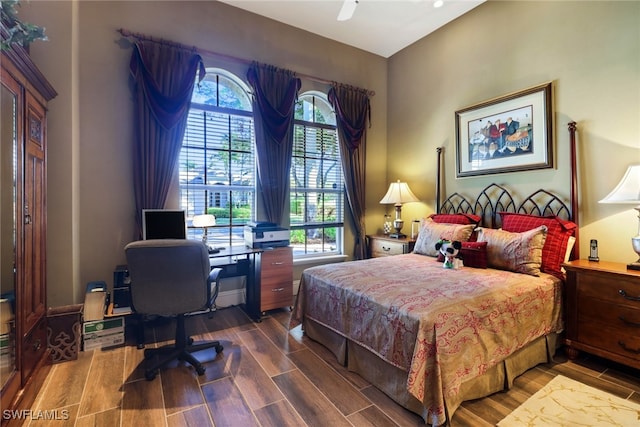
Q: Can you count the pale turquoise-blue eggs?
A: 0